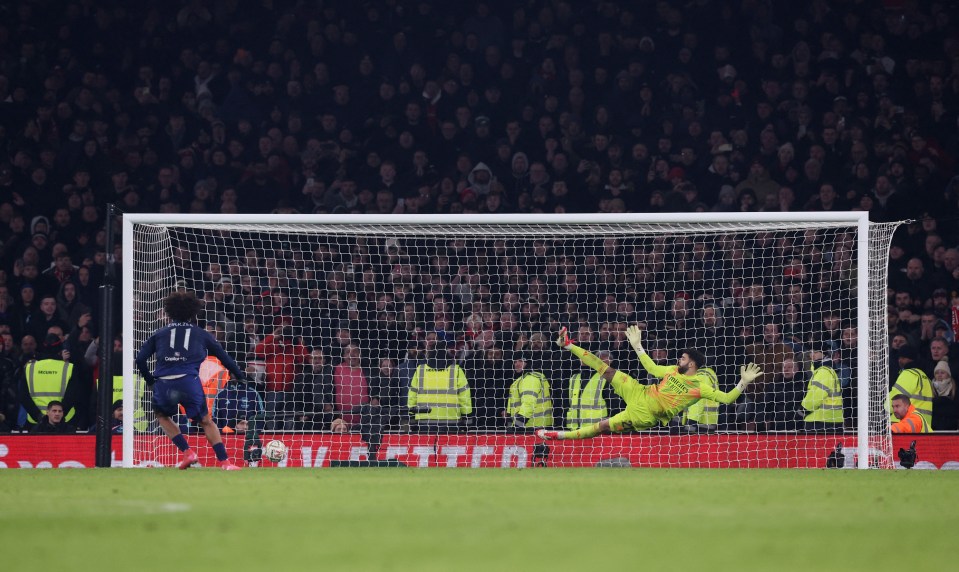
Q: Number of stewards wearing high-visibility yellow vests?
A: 8